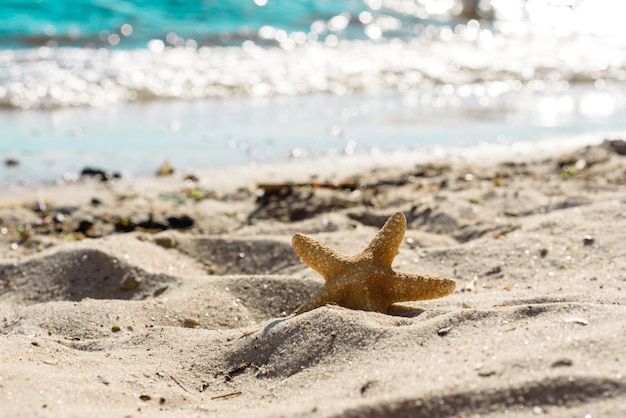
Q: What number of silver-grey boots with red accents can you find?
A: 0